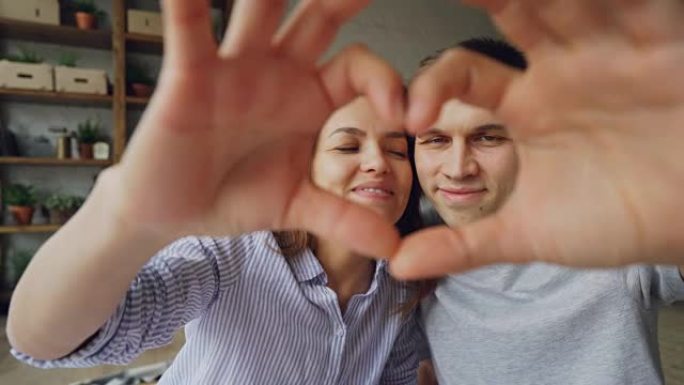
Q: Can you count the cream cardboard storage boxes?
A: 4